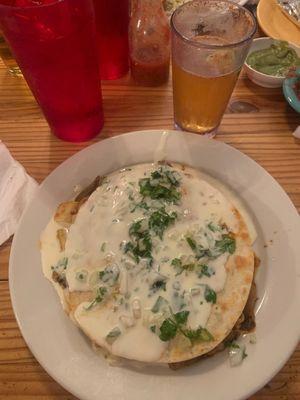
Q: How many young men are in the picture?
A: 0